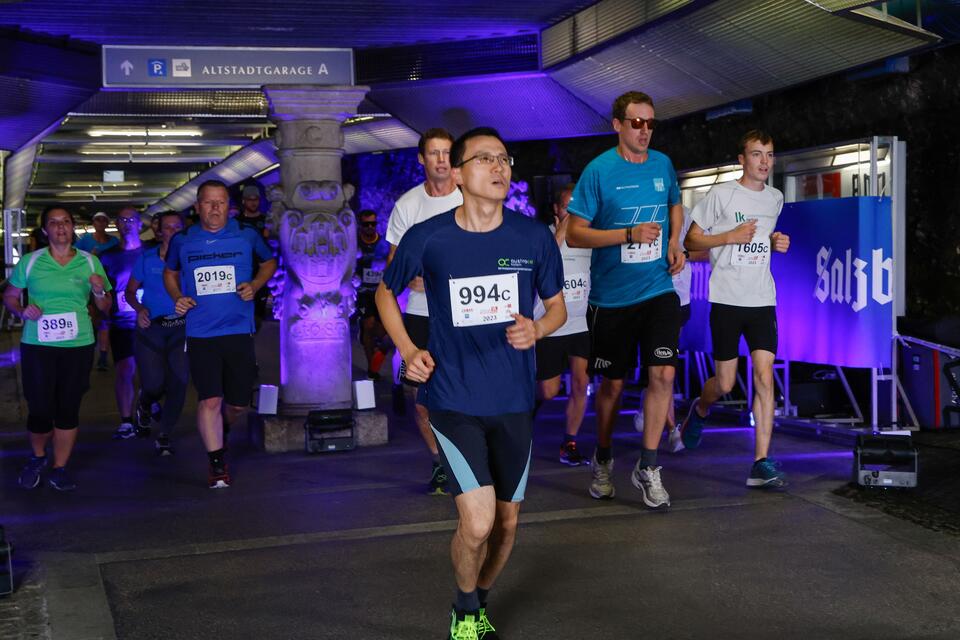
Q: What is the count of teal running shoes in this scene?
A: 2